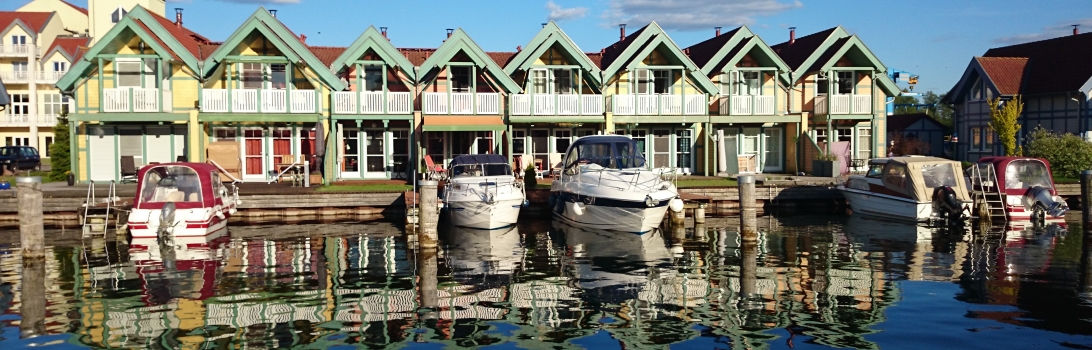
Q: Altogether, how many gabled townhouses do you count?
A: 8